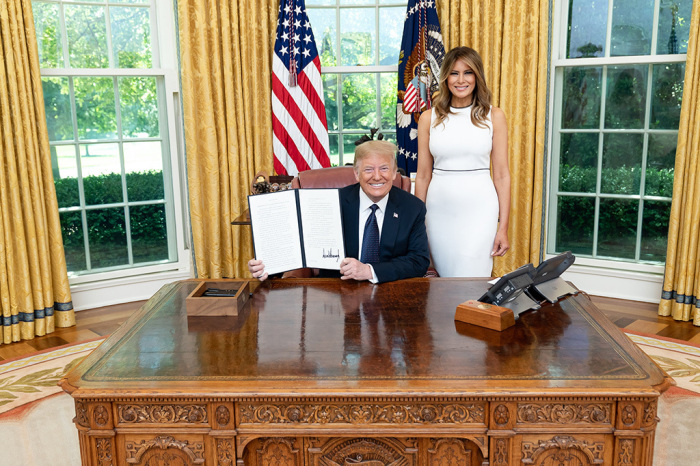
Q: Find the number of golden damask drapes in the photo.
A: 4